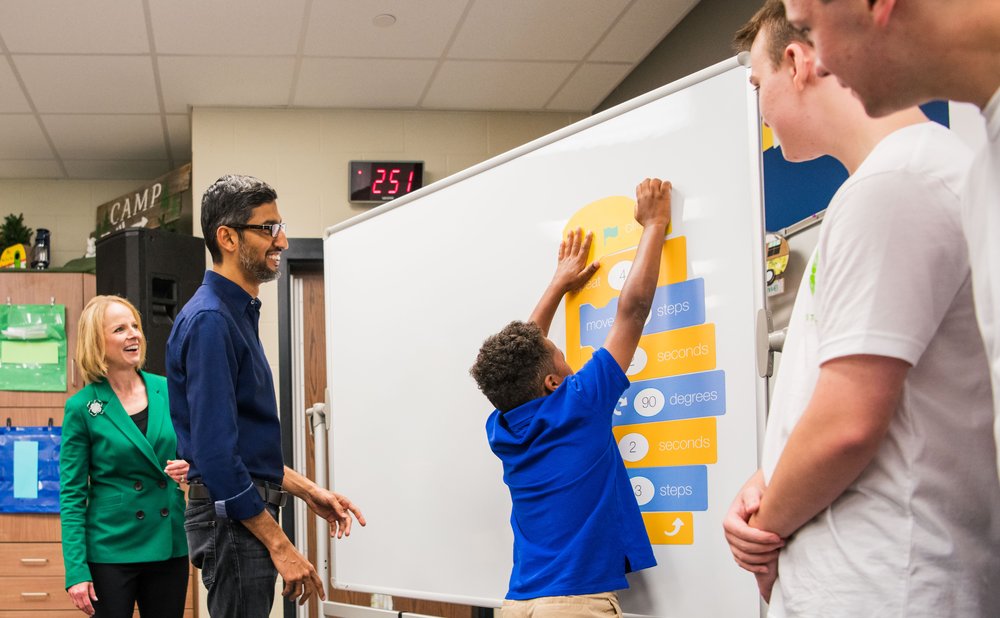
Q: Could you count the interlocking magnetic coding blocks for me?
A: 8